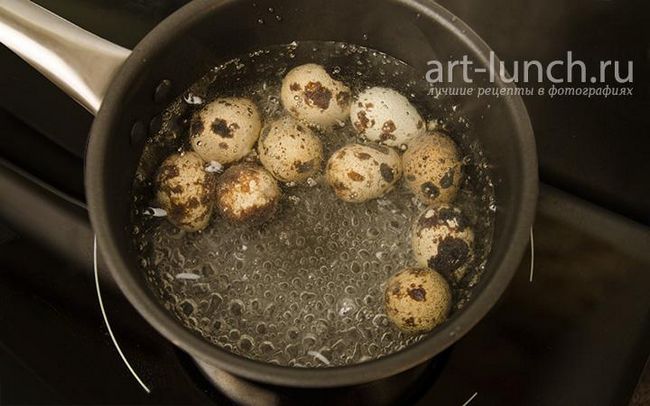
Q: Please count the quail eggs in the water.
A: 10